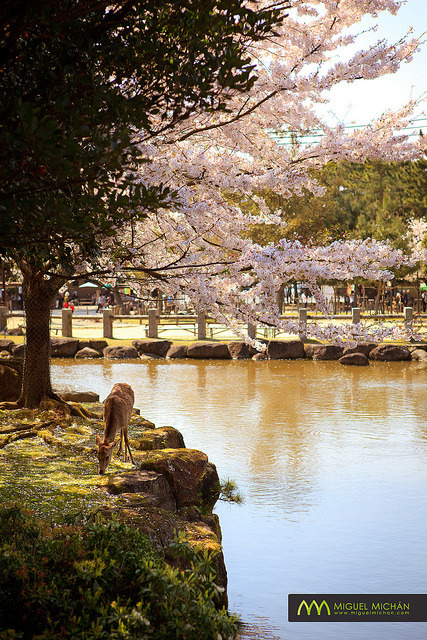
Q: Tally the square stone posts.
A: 9